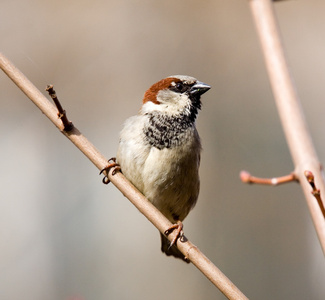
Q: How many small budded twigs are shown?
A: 3